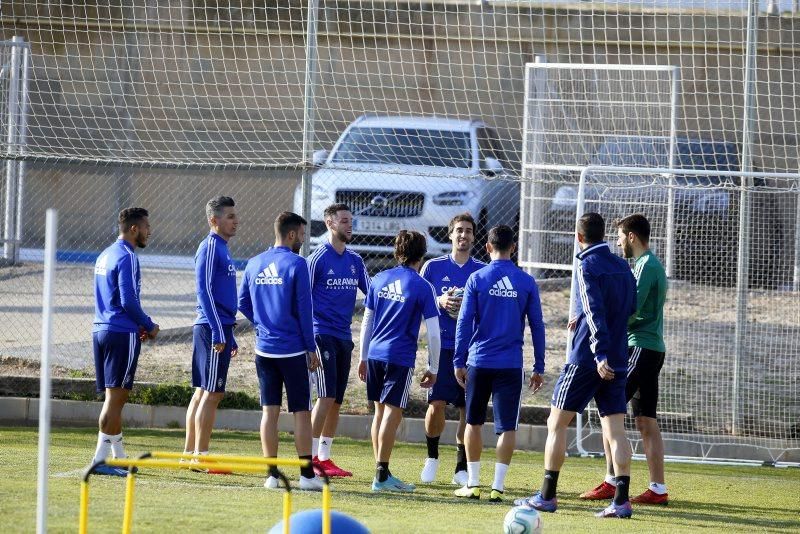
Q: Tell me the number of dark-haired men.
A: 9